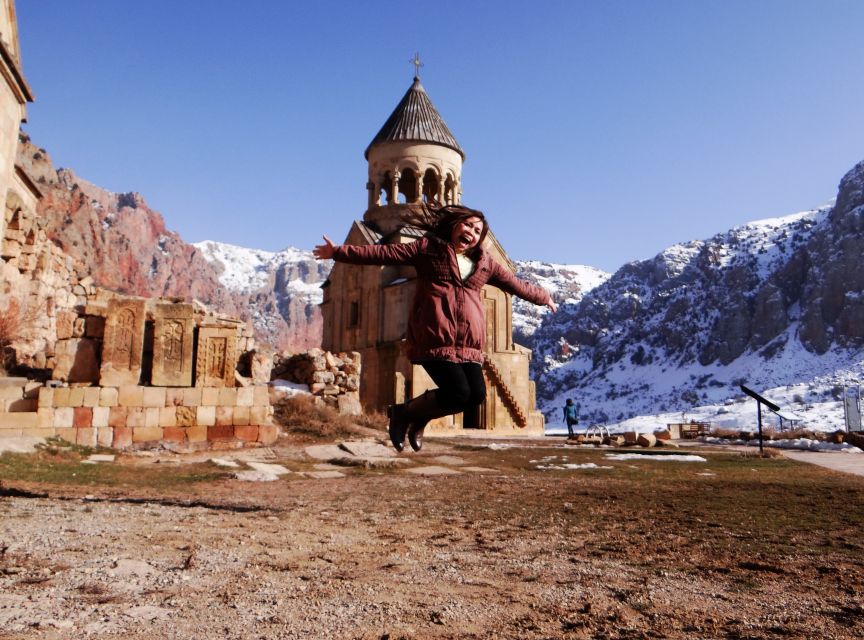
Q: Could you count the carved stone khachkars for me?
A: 3